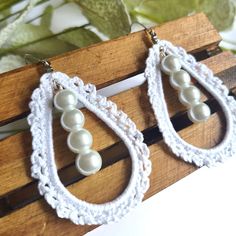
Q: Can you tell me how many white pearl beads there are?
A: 8